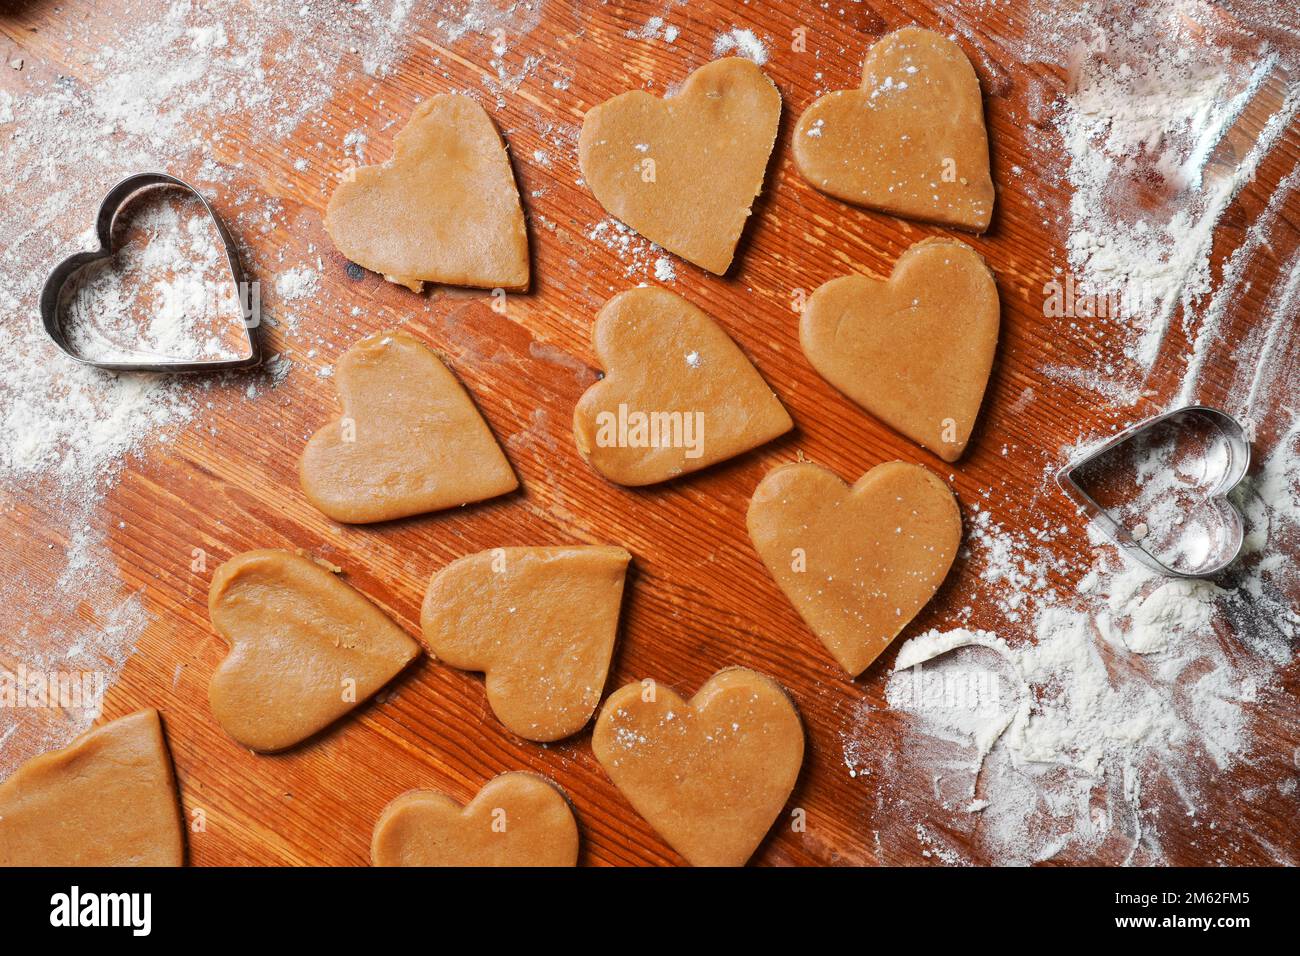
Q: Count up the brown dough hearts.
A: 12